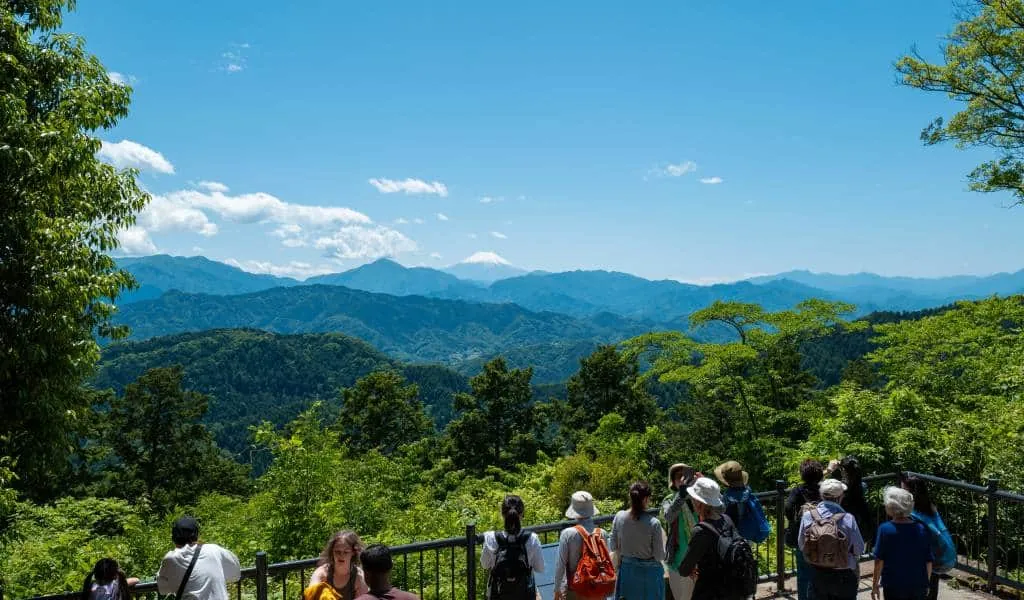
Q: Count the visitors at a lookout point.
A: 15